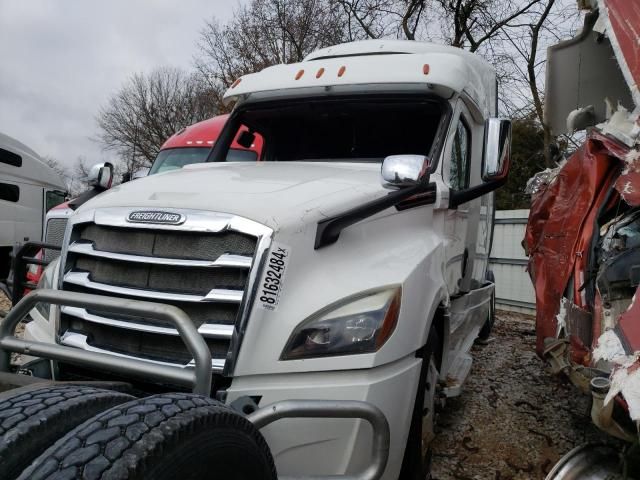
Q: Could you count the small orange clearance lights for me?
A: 5